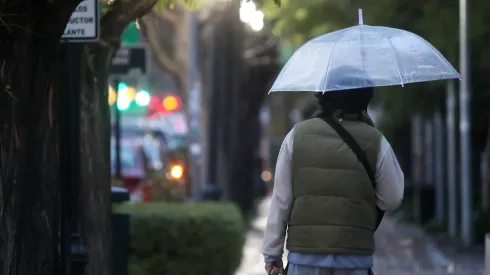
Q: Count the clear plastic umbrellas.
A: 1